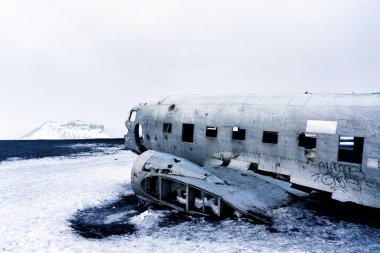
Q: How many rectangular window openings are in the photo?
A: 7